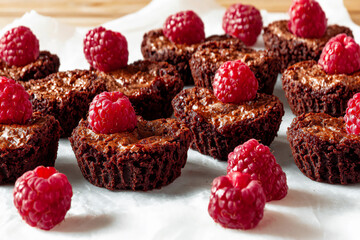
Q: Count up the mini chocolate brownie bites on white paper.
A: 11